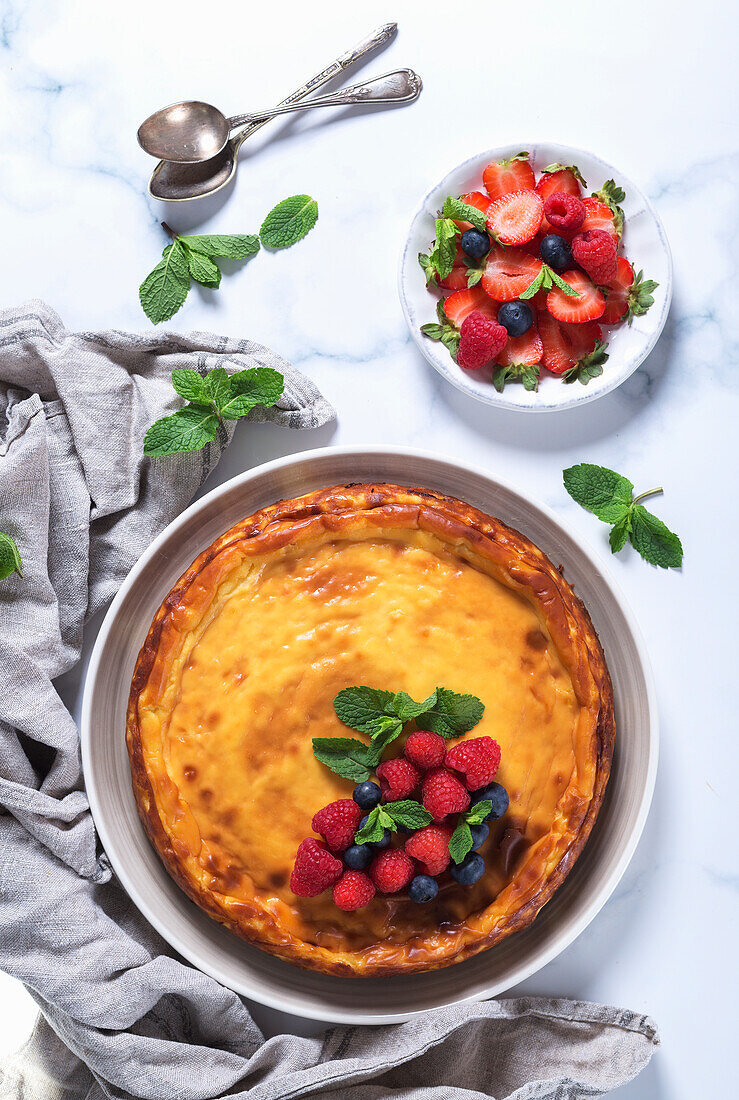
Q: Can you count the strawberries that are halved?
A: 12